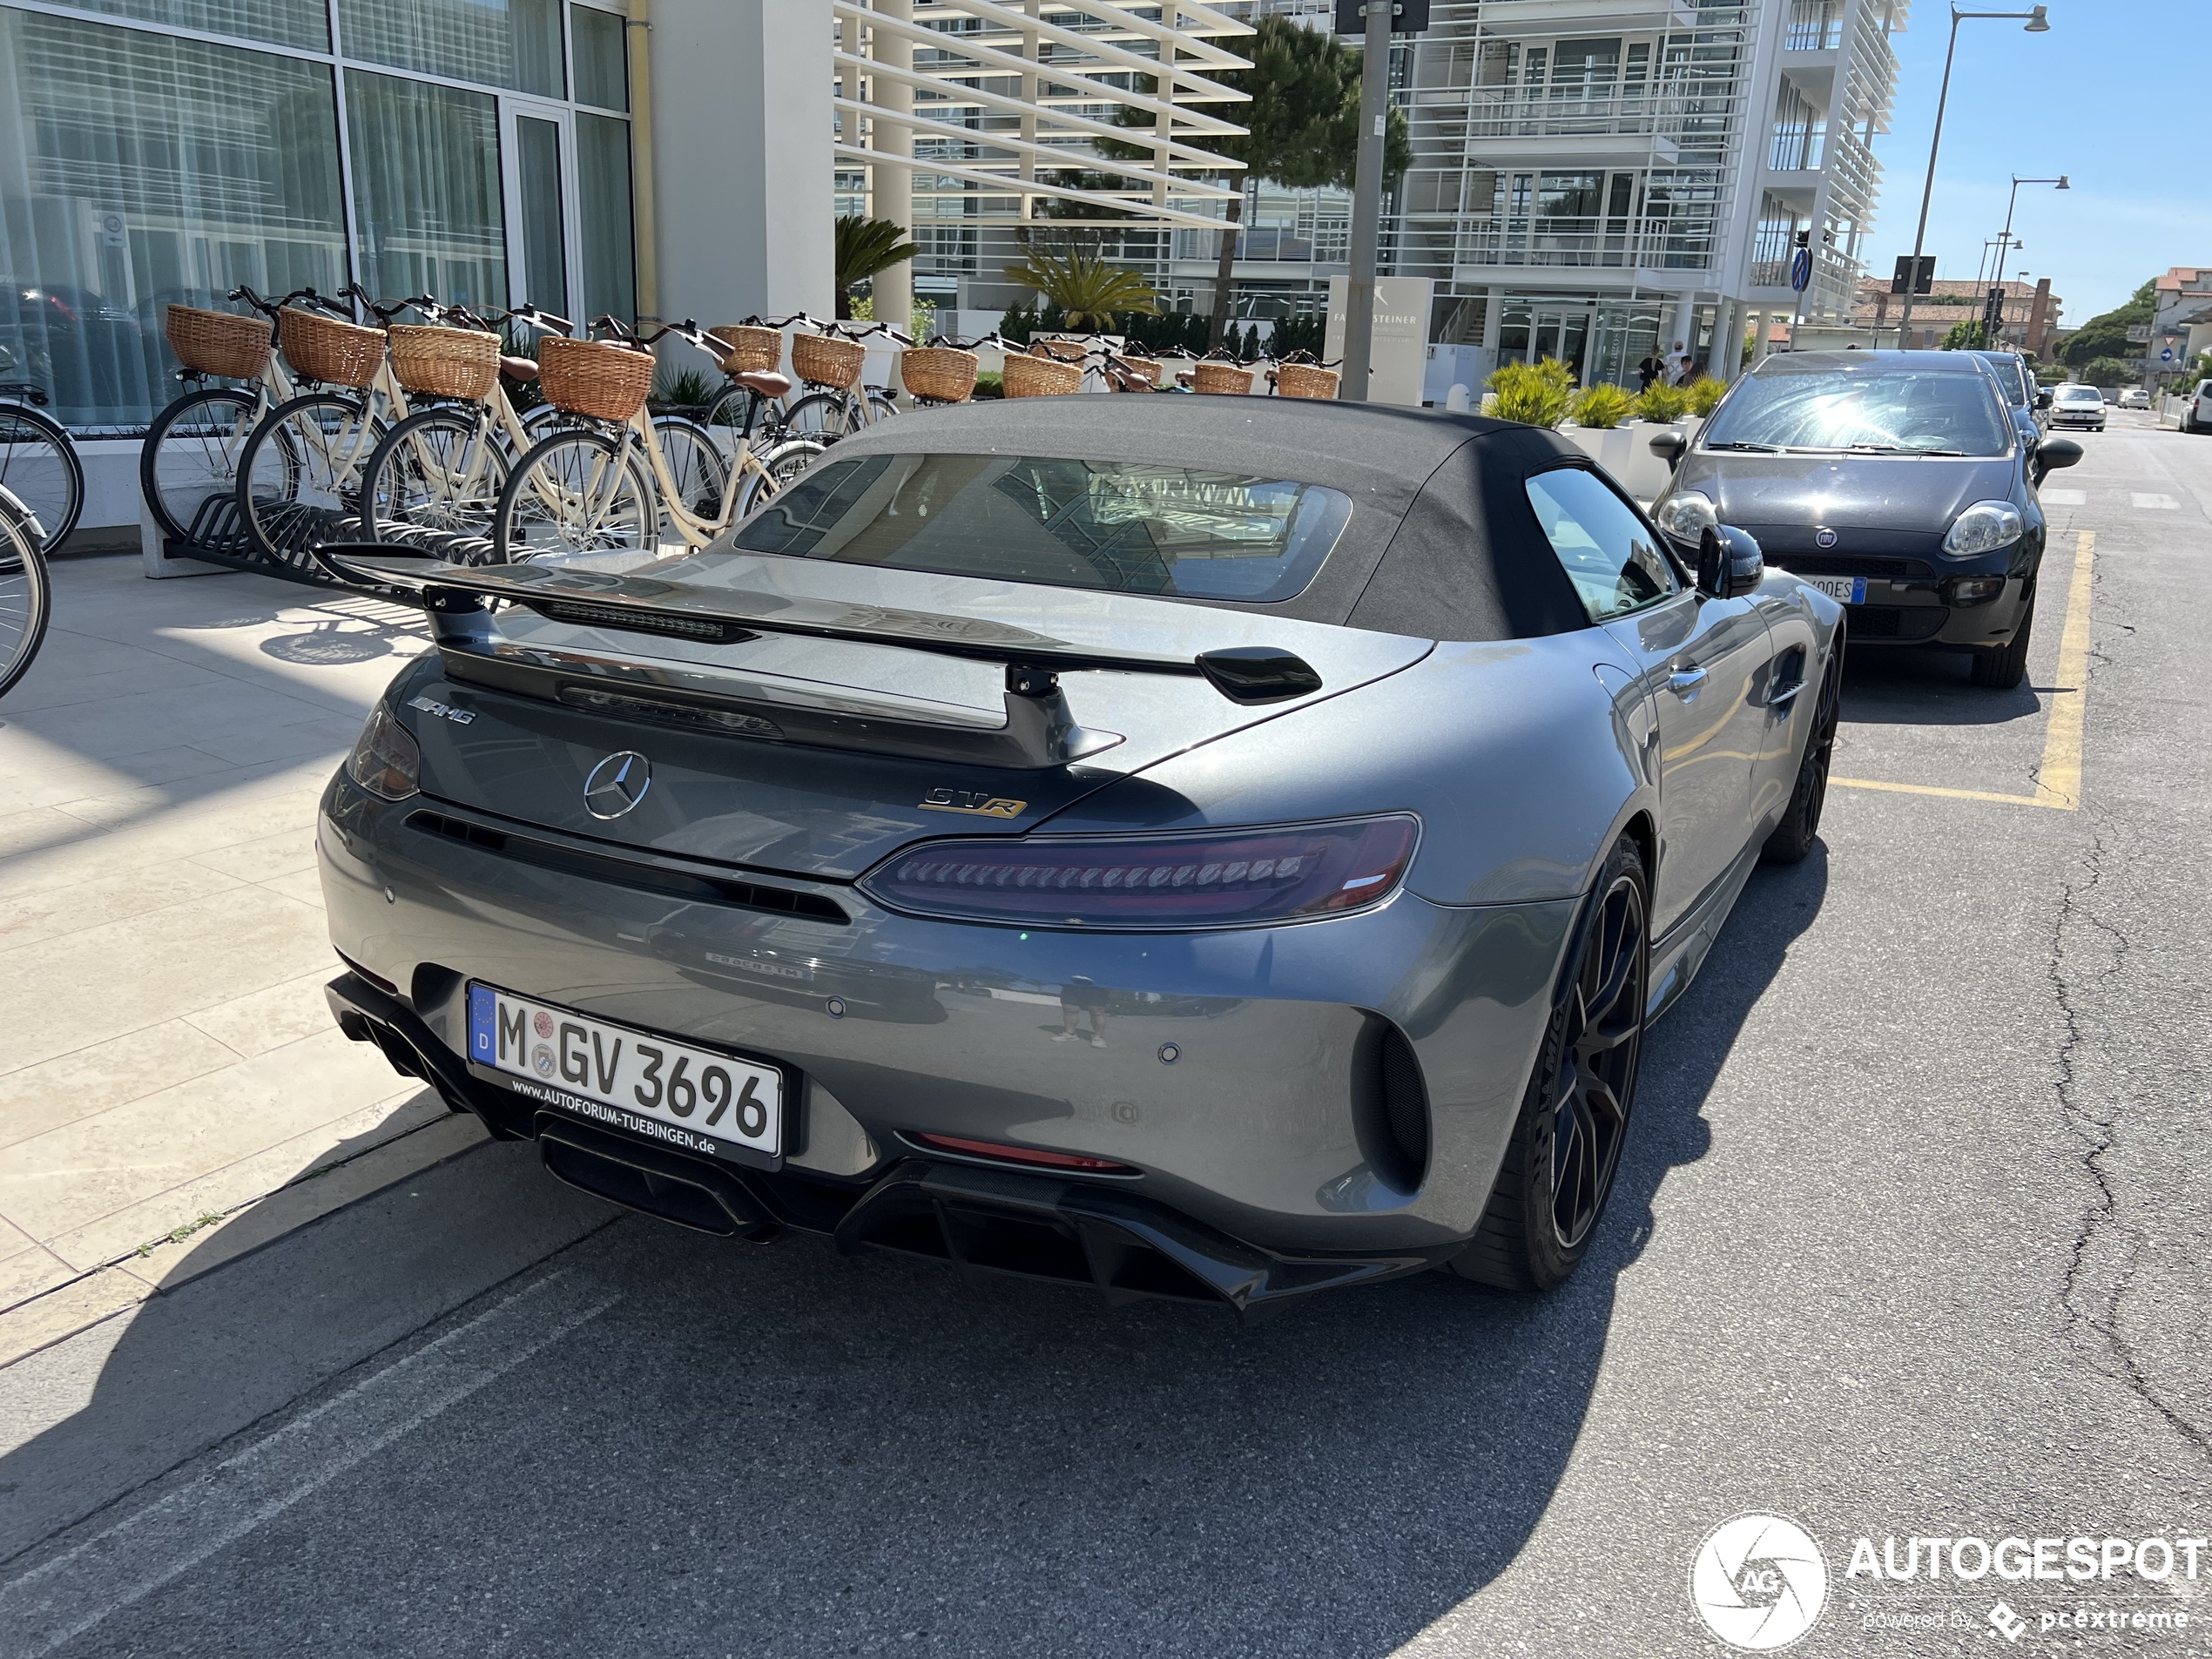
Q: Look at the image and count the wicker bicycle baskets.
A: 12